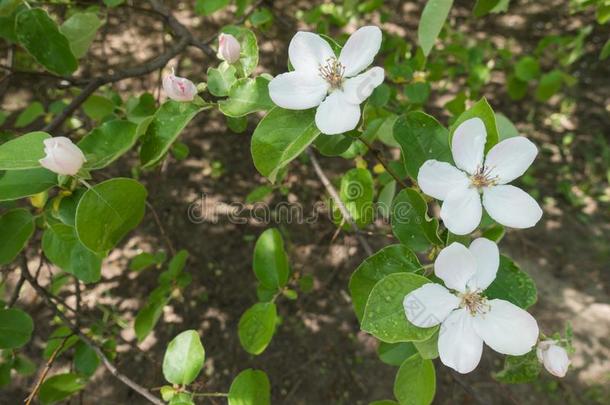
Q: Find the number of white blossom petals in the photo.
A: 15